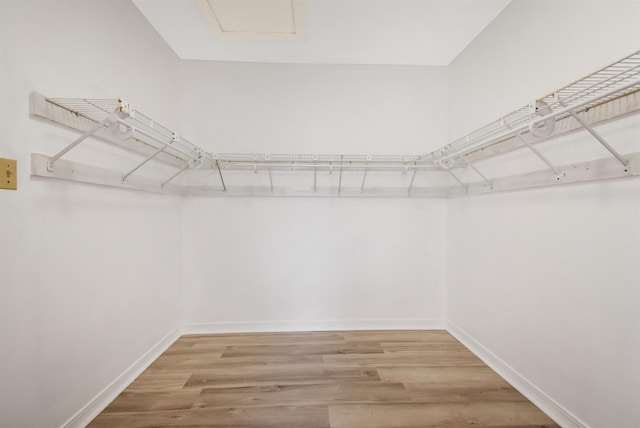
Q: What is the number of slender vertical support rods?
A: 13